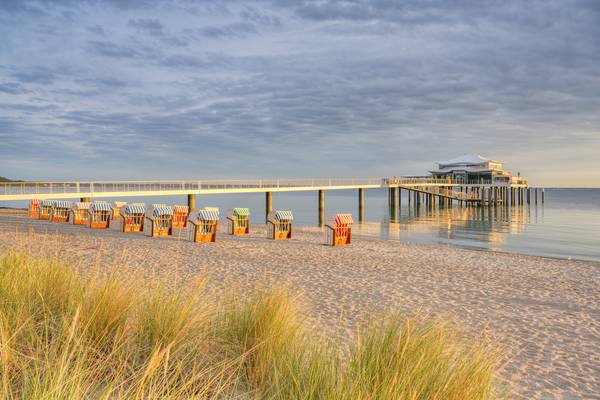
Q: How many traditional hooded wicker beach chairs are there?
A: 13